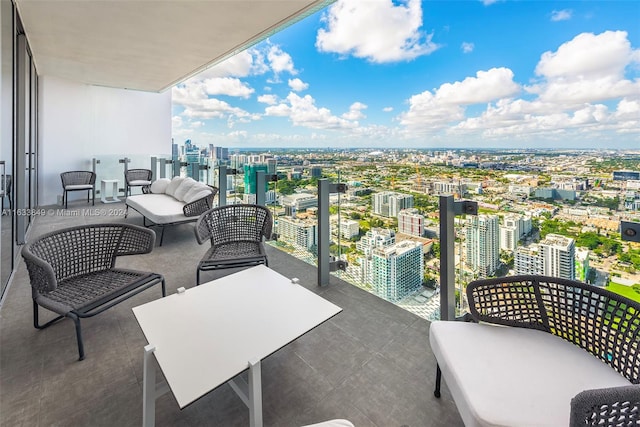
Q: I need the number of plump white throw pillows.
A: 5